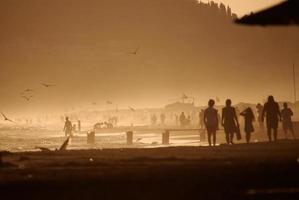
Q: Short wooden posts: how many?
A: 4